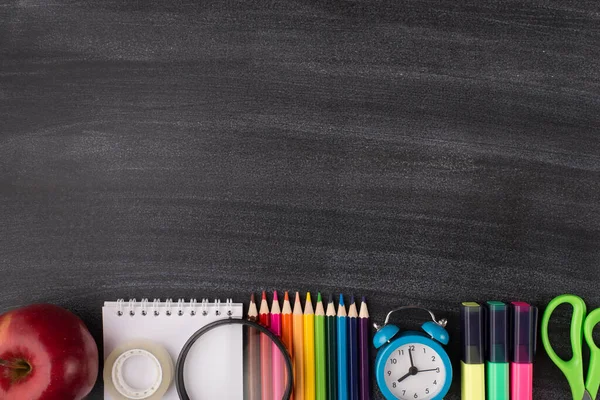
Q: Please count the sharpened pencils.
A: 11